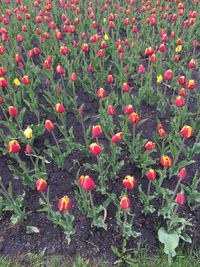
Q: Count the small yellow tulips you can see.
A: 5